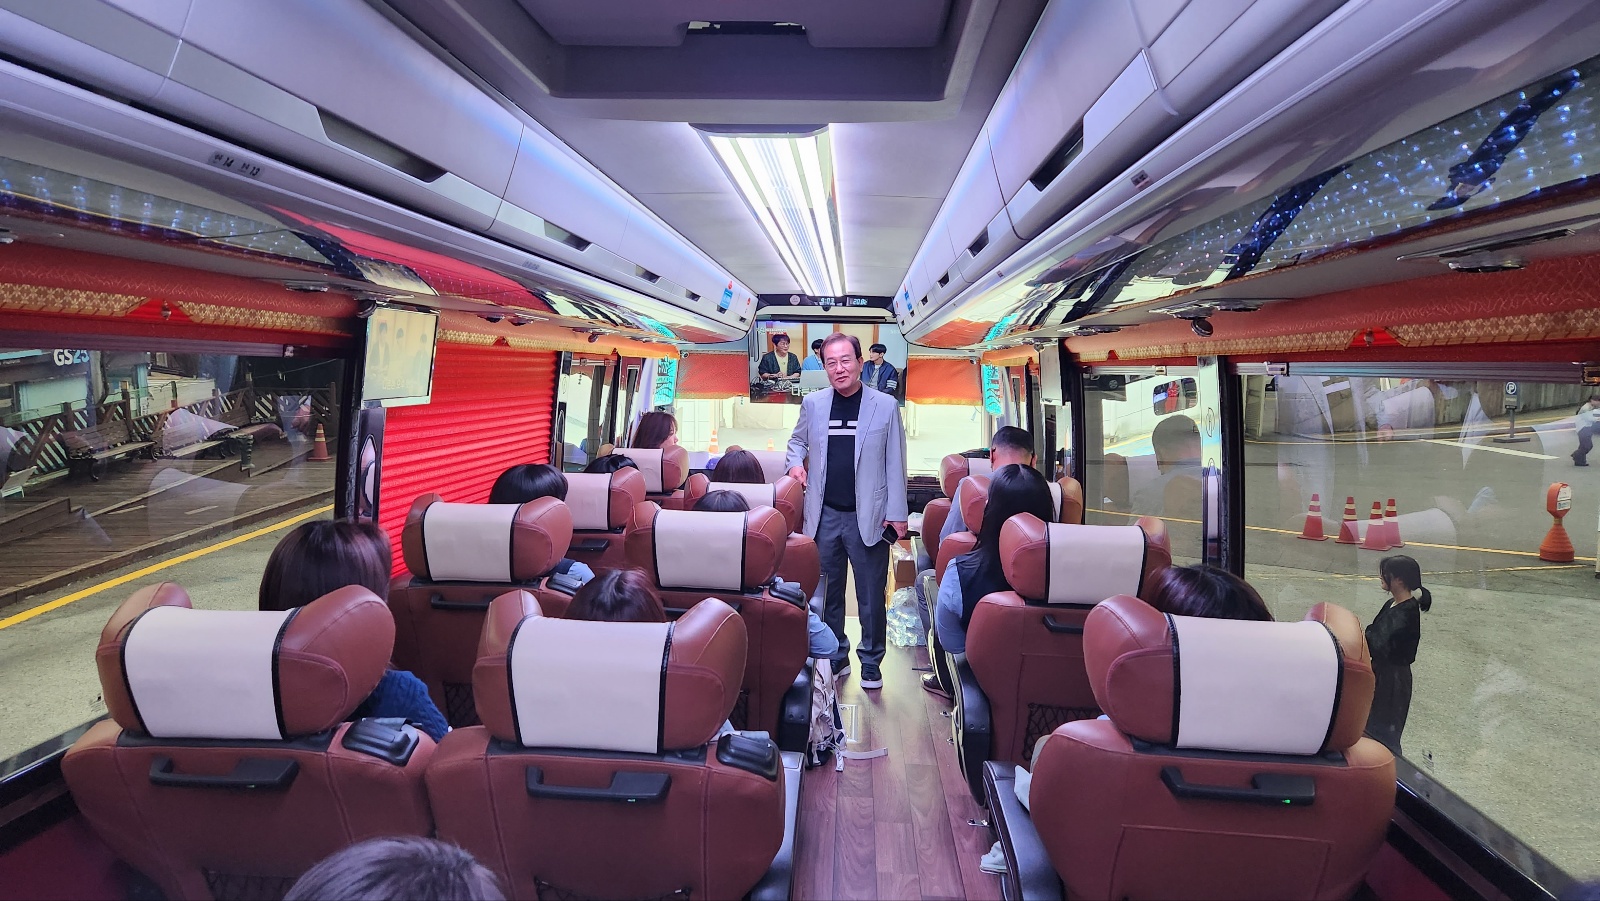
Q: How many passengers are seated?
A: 11